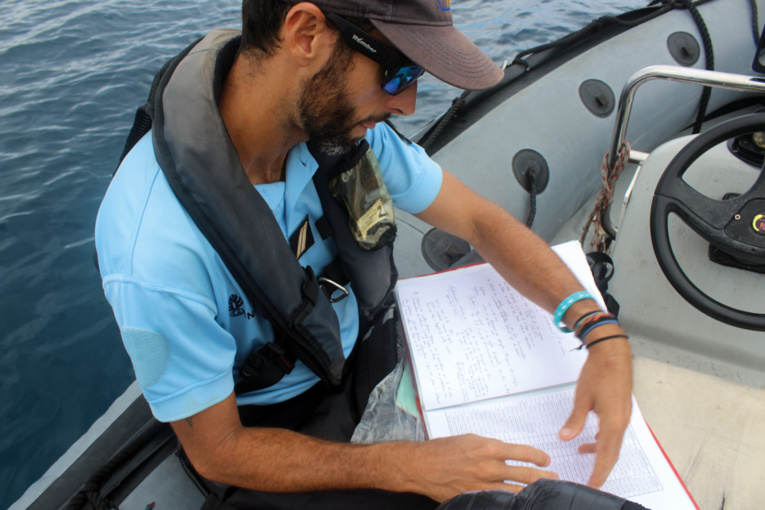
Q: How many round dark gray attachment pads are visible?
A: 4